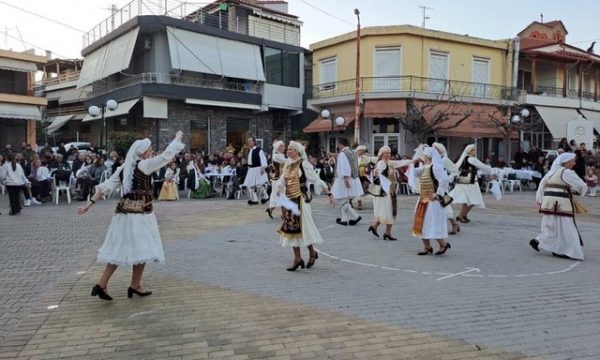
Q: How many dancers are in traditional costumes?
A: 11